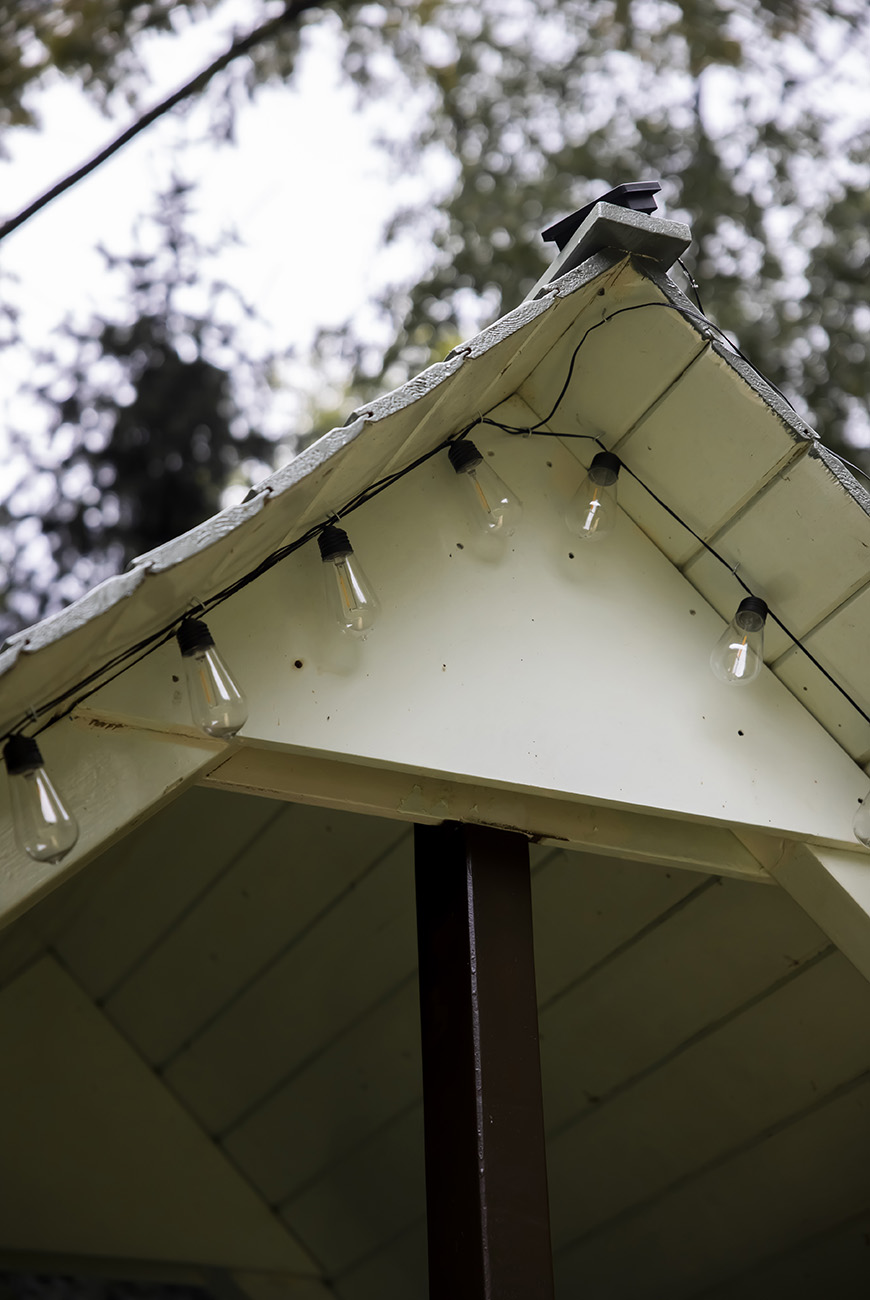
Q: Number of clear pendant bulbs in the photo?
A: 7